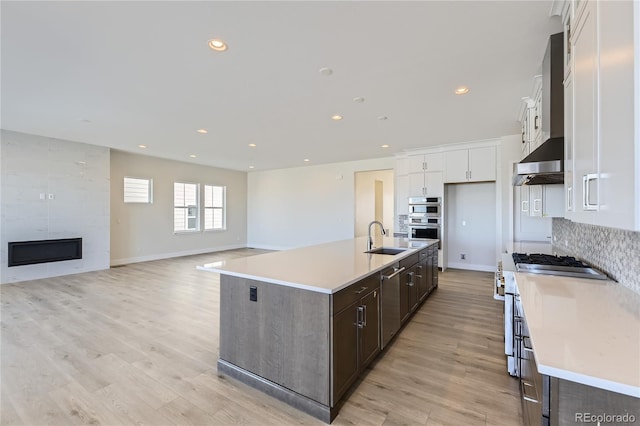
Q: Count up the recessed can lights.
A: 10